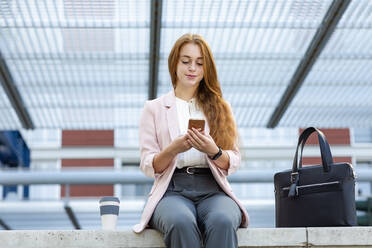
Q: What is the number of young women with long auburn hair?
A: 1